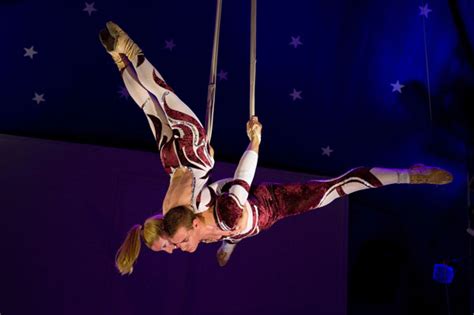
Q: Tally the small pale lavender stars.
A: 11